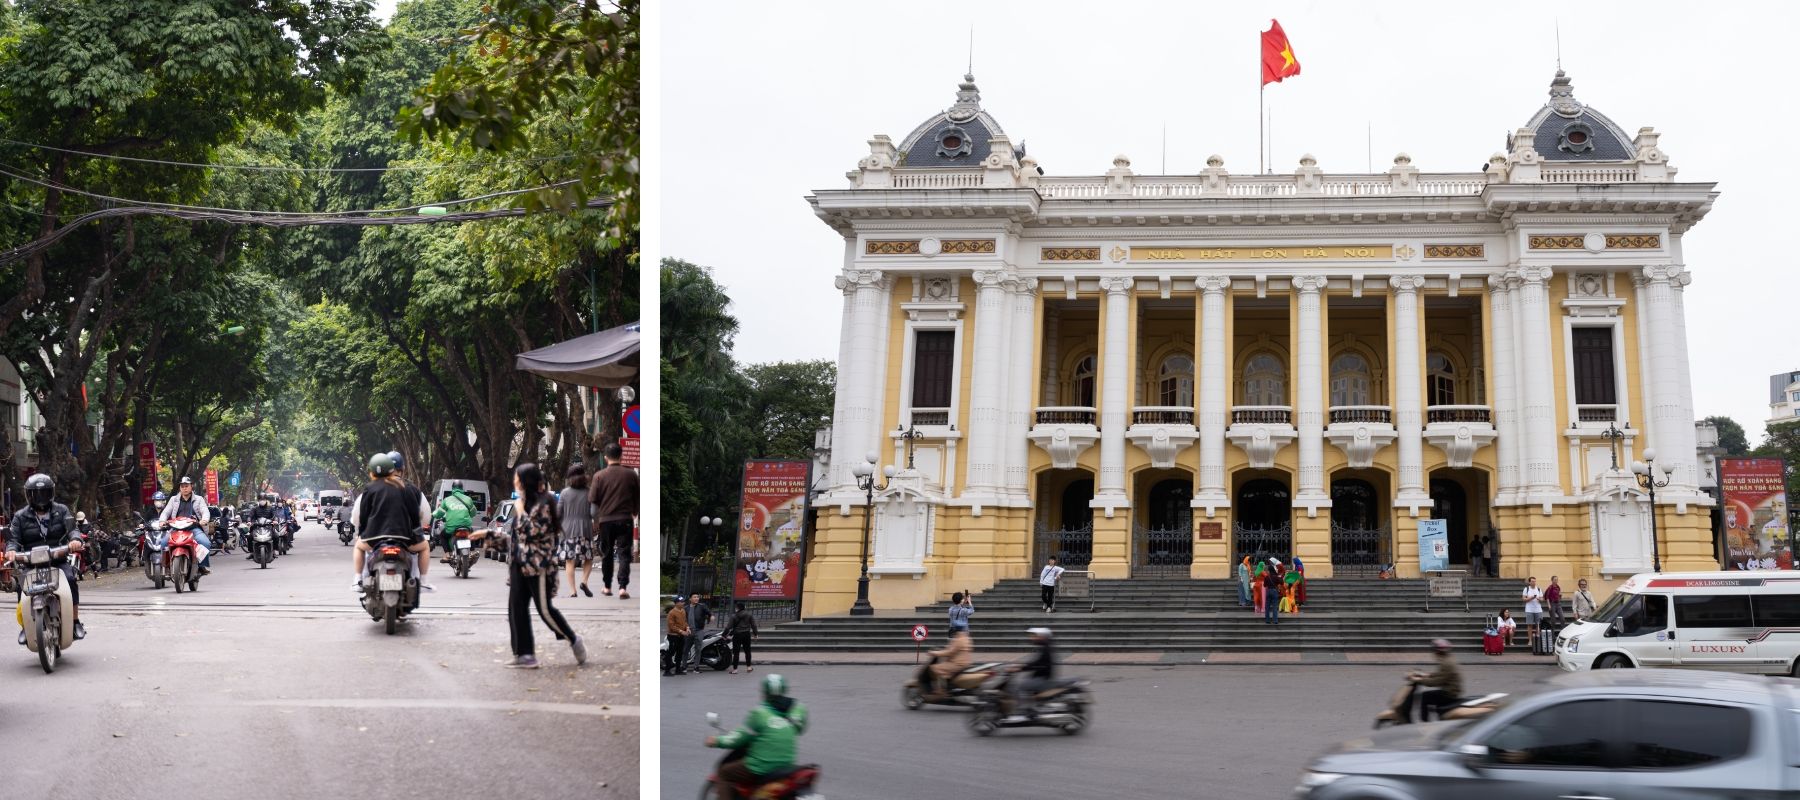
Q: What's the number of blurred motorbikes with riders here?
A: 4